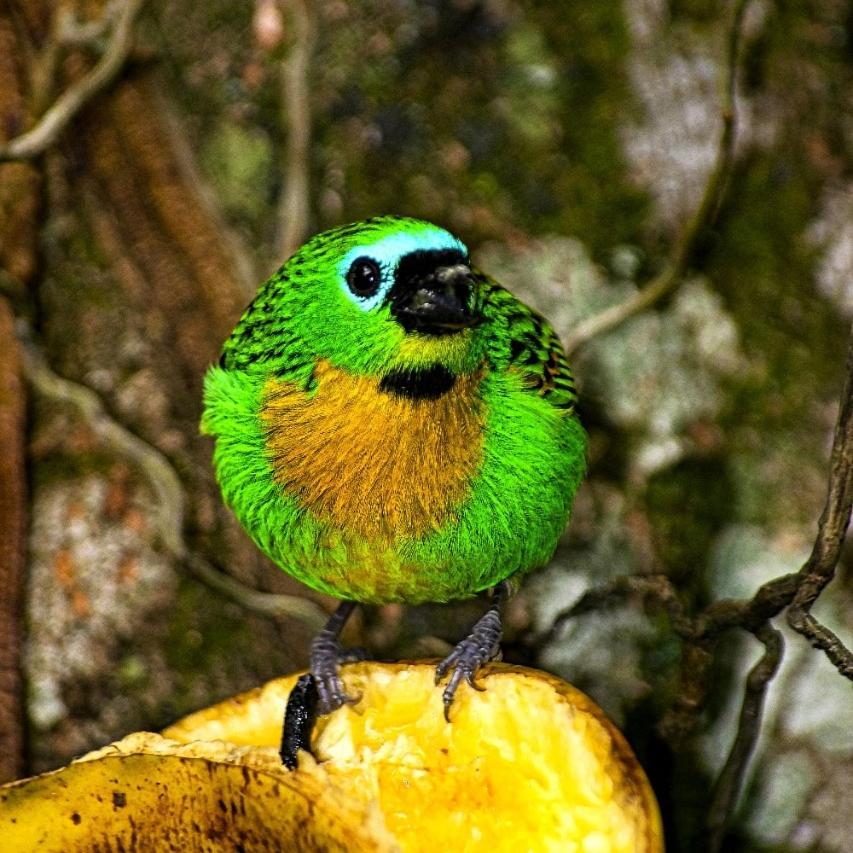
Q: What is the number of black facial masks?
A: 1